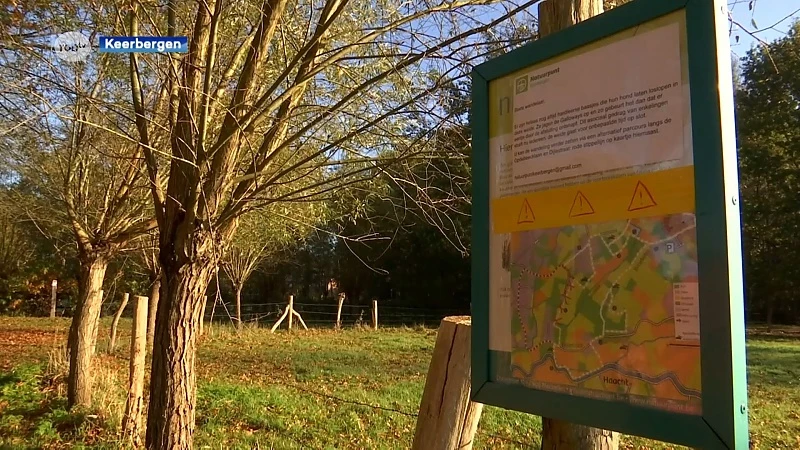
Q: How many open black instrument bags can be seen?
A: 0